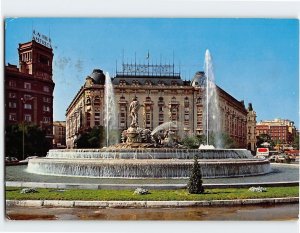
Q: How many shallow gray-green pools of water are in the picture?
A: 1